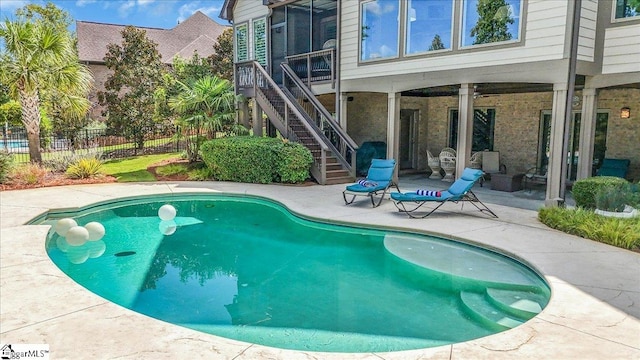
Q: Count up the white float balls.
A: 4